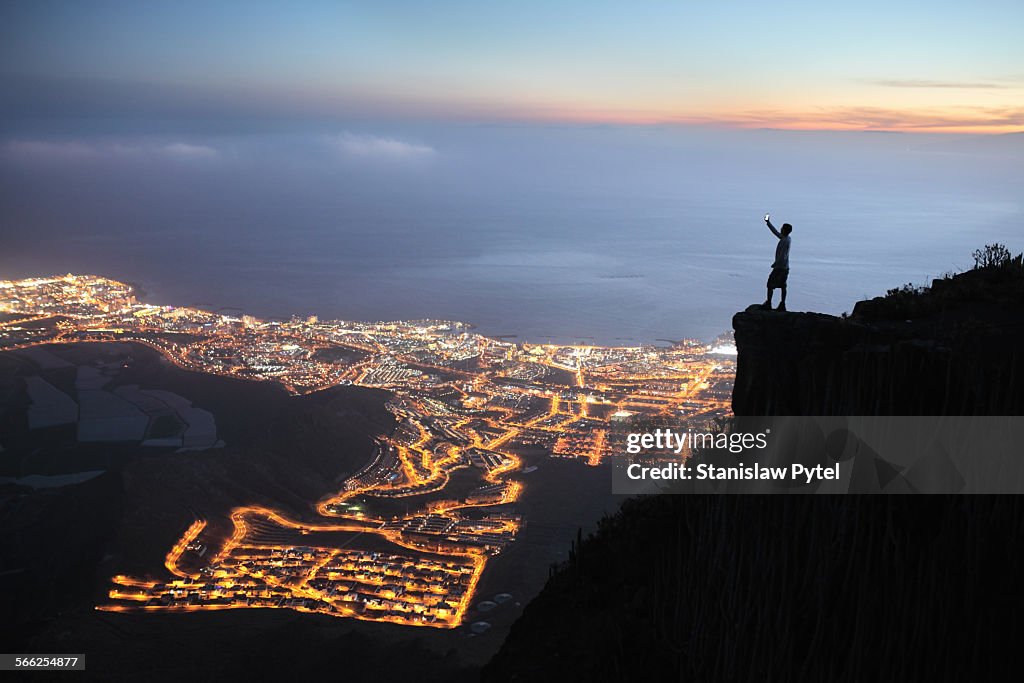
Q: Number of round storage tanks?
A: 3